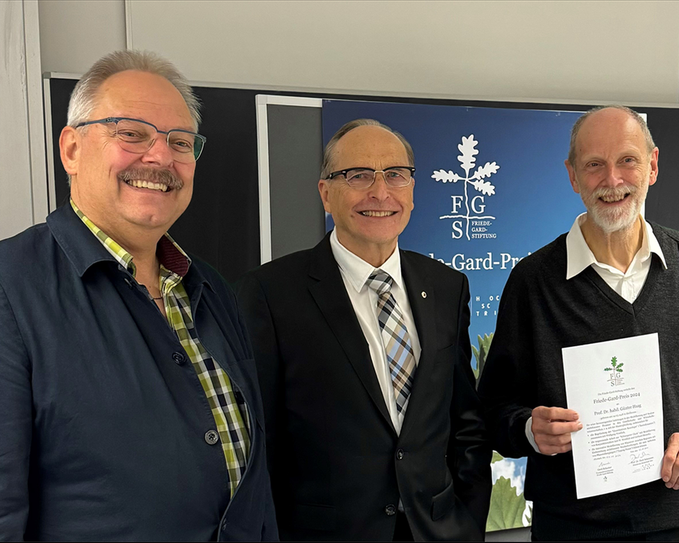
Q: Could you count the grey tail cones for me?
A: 0